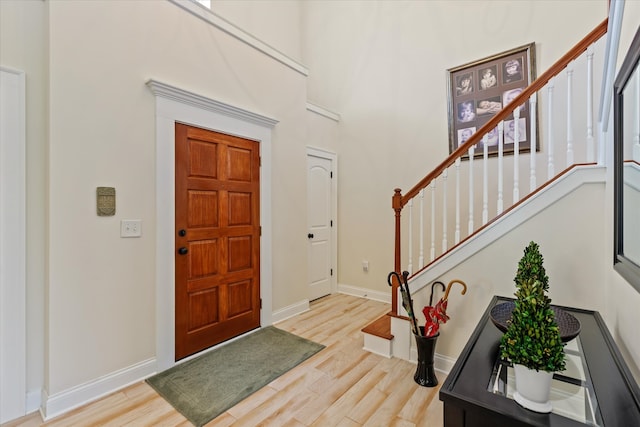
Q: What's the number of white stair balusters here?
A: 13